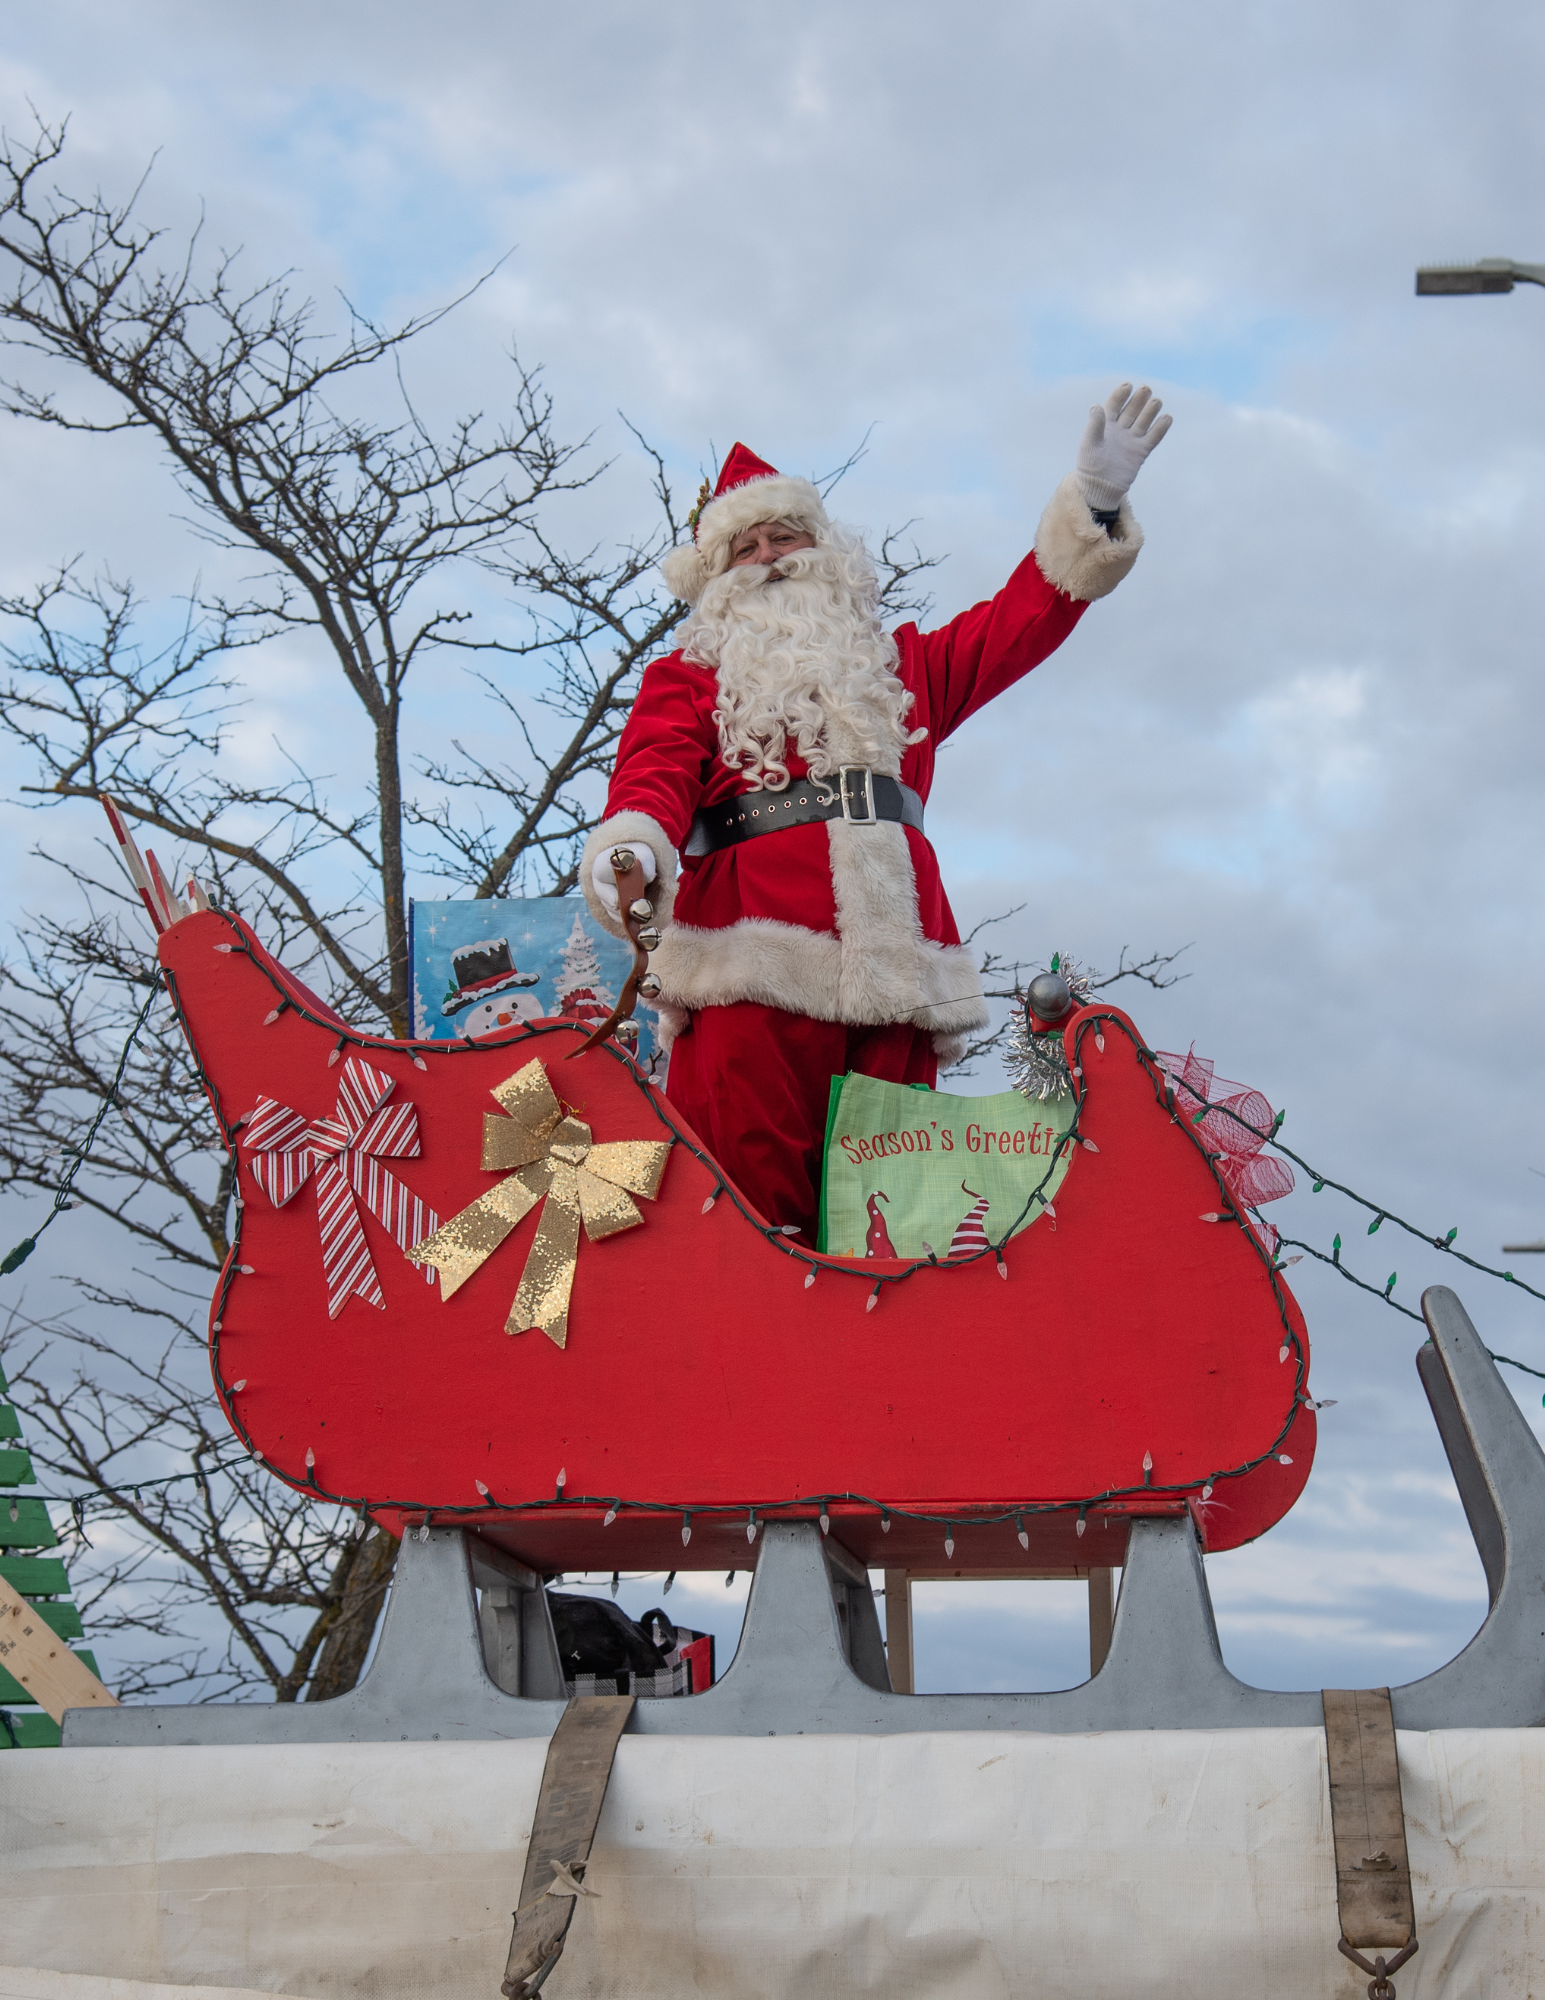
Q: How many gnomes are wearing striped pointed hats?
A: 1